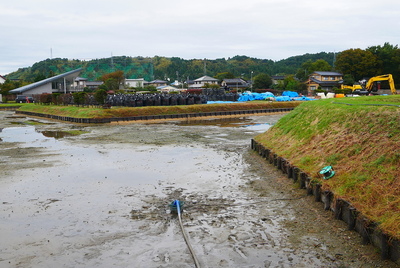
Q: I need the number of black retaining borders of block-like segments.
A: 2